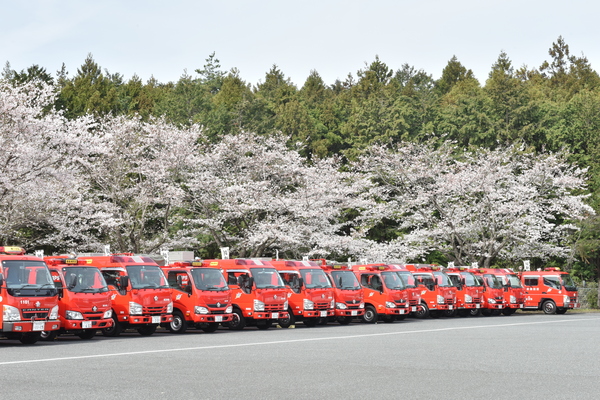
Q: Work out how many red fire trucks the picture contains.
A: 14